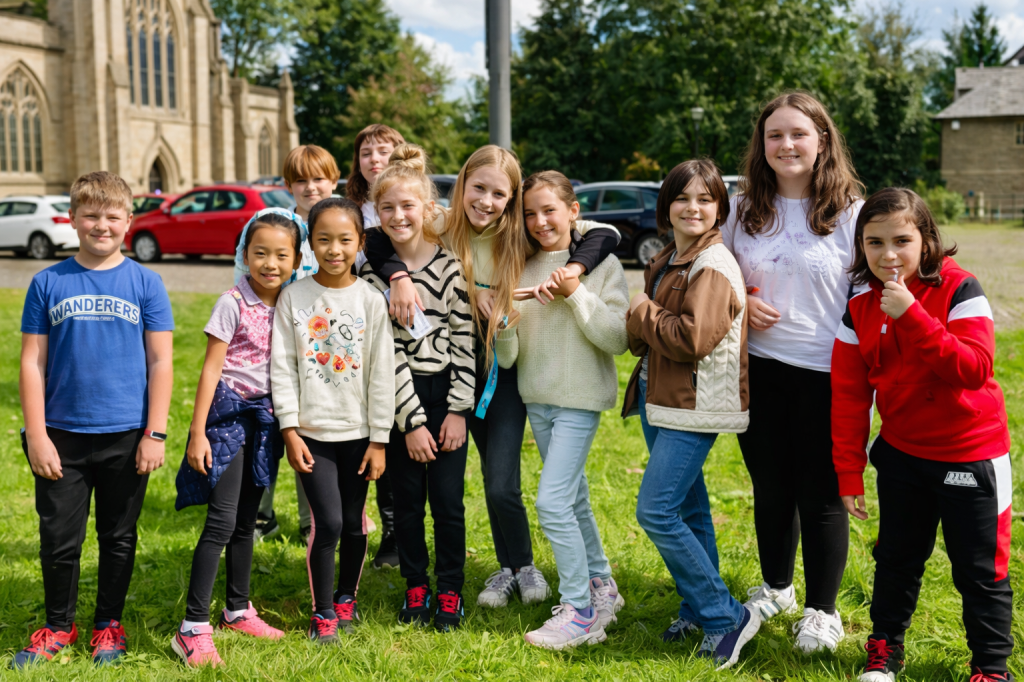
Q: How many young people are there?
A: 11